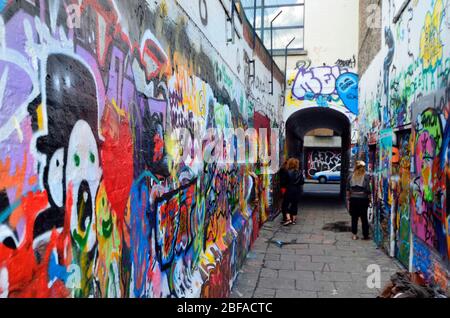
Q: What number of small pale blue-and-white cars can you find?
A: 1